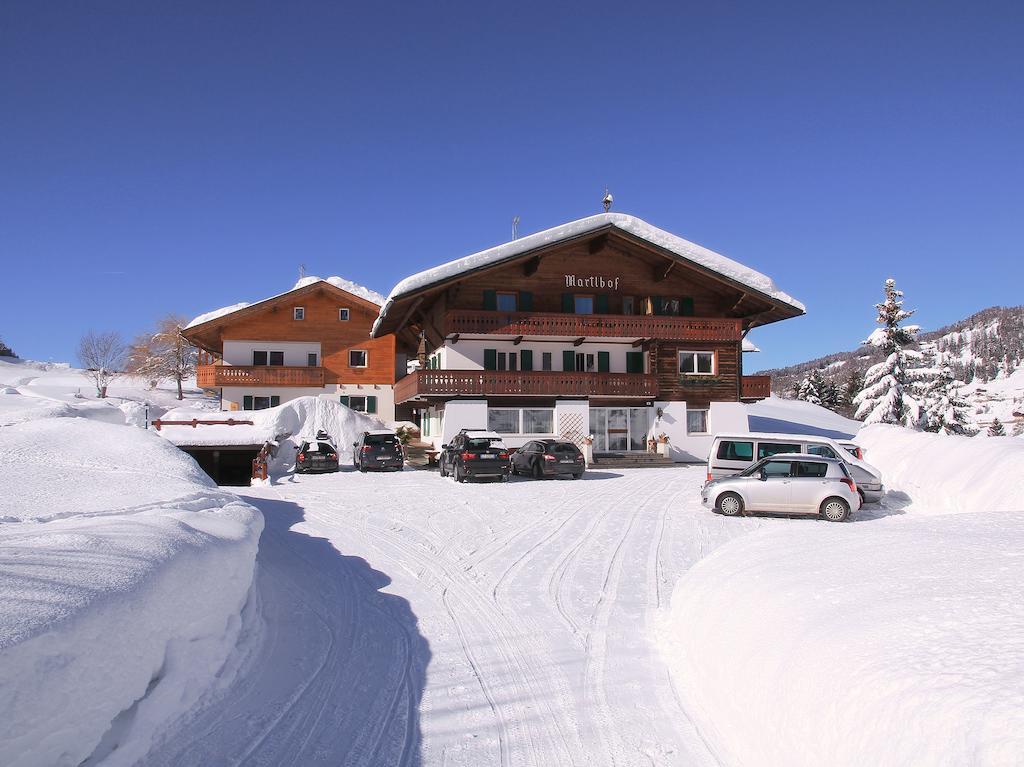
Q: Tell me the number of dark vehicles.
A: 4